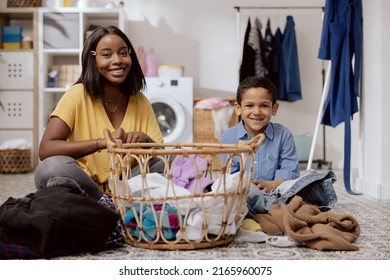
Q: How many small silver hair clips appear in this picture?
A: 2